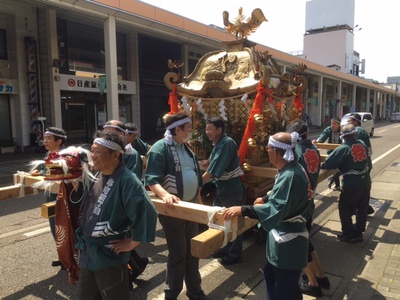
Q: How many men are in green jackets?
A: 11